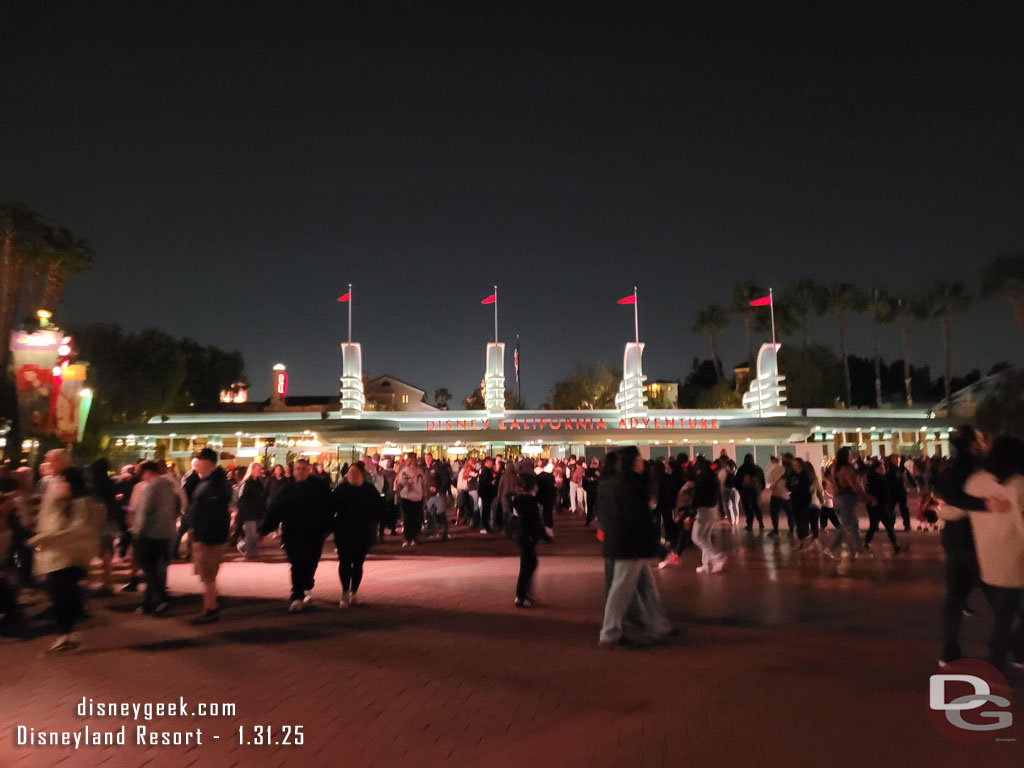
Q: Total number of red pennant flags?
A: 4